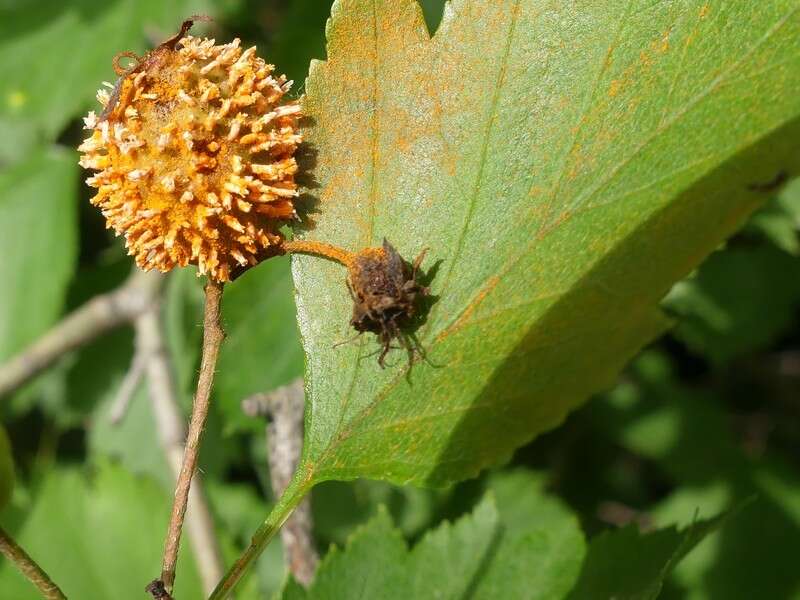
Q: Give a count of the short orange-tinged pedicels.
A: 1